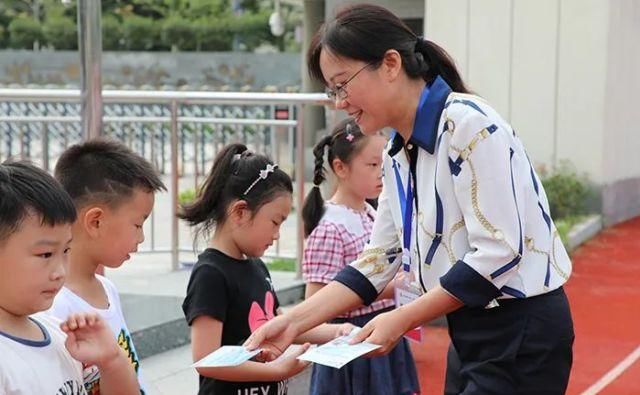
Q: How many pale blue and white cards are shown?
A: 2